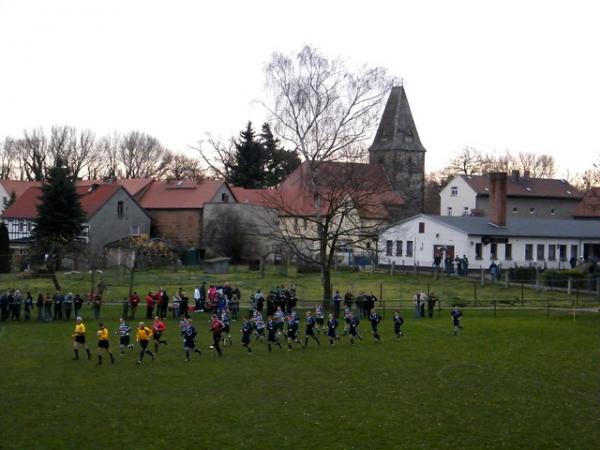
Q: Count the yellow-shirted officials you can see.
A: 3